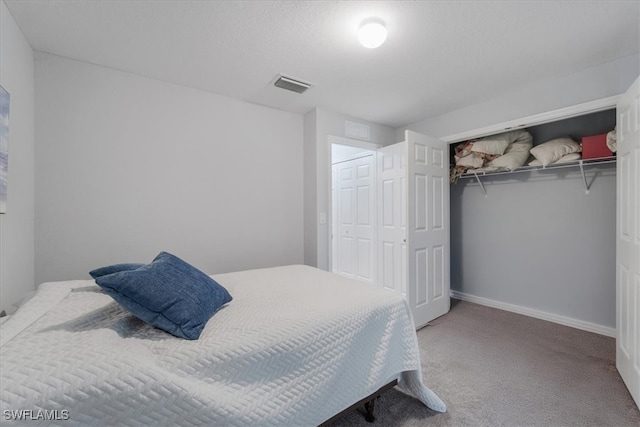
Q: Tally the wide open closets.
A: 1